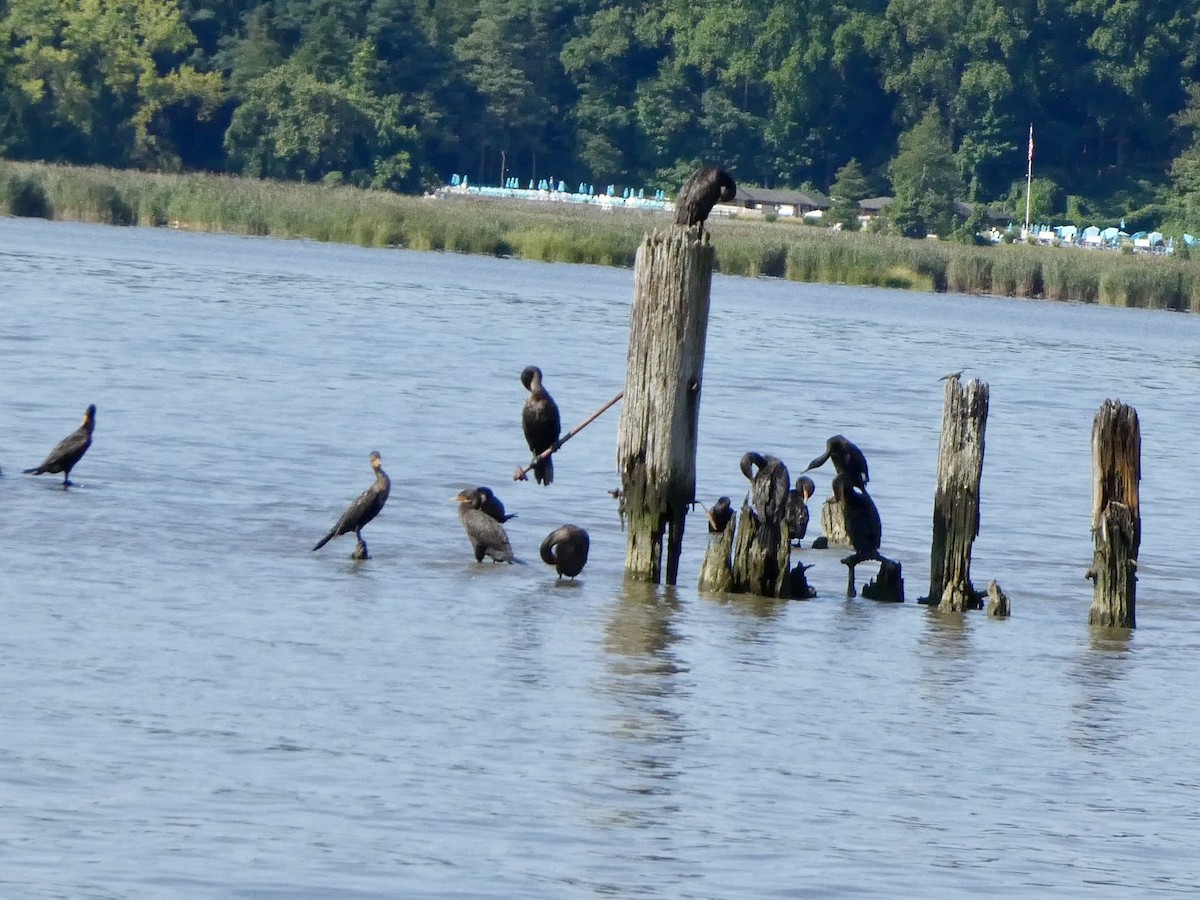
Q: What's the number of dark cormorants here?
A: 12